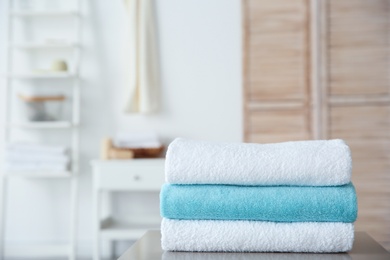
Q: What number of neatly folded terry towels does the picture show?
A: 3